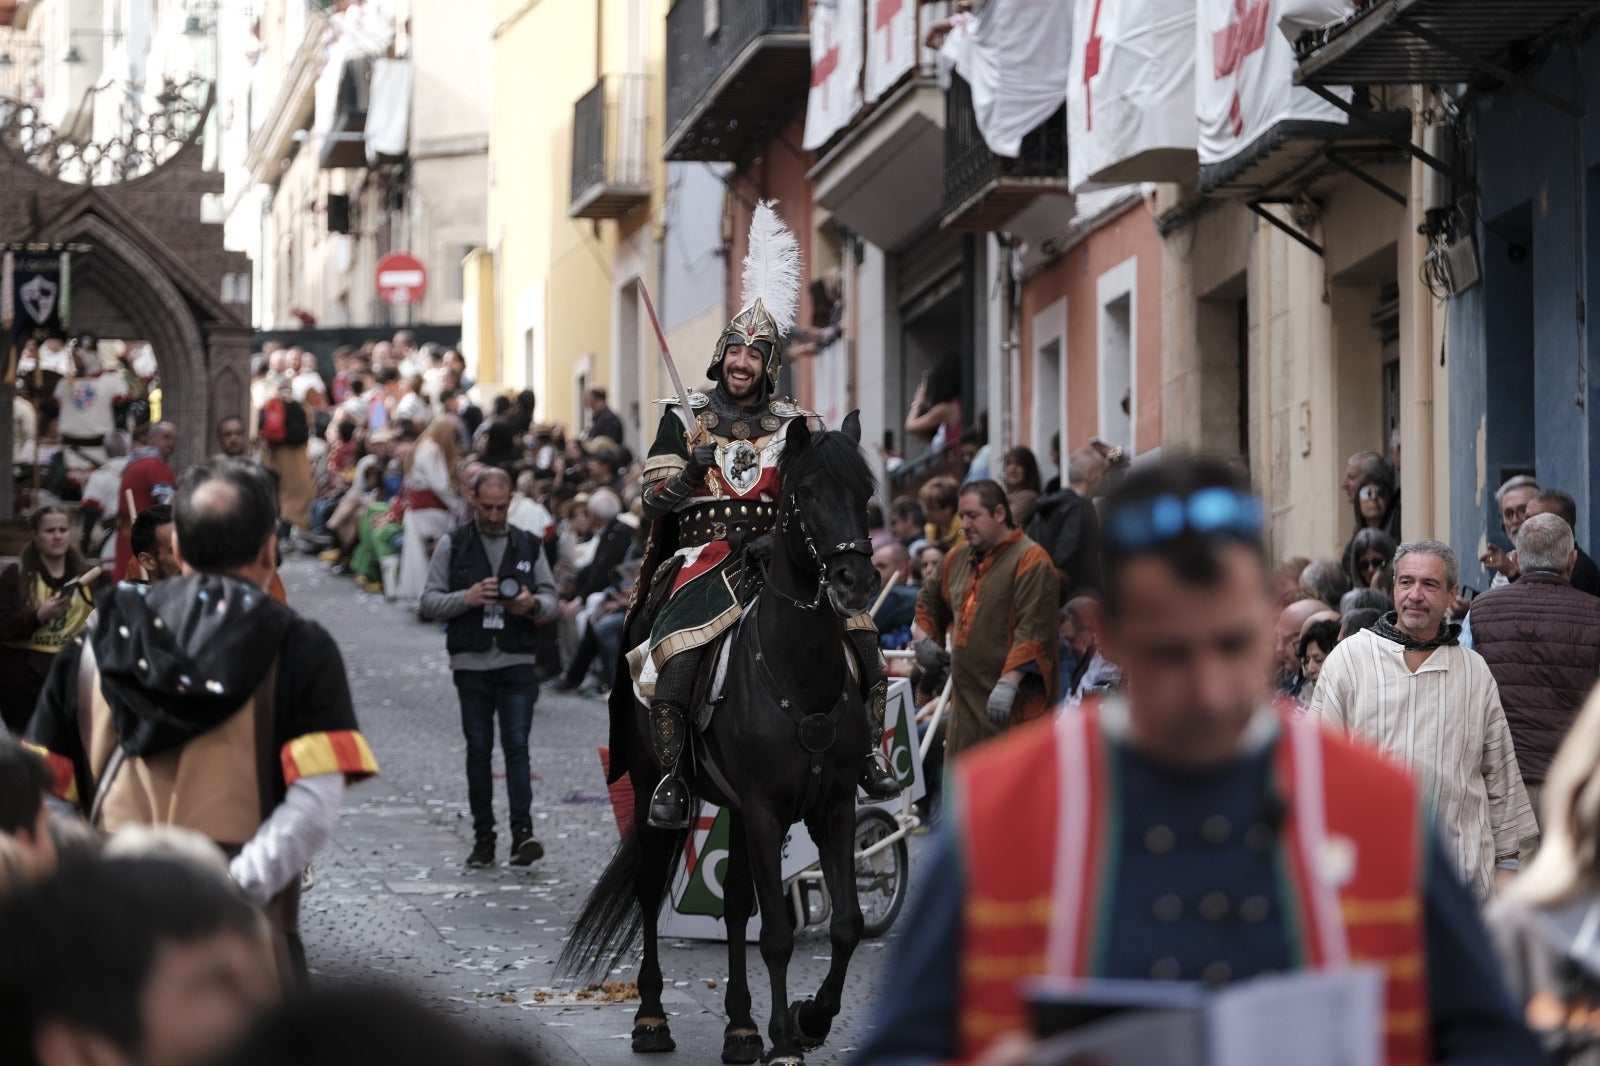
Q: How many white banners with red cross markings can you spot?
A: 4